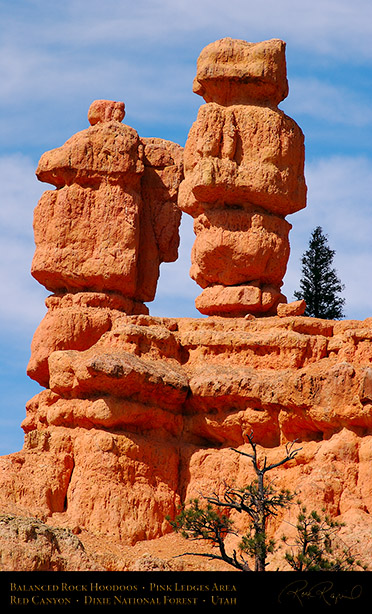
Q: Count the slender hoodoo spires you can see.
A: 2